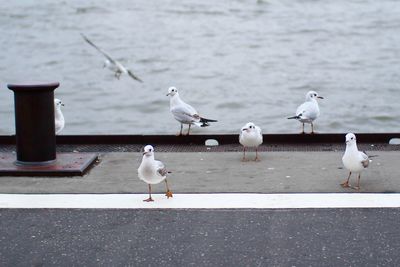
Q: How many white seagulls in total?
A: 7